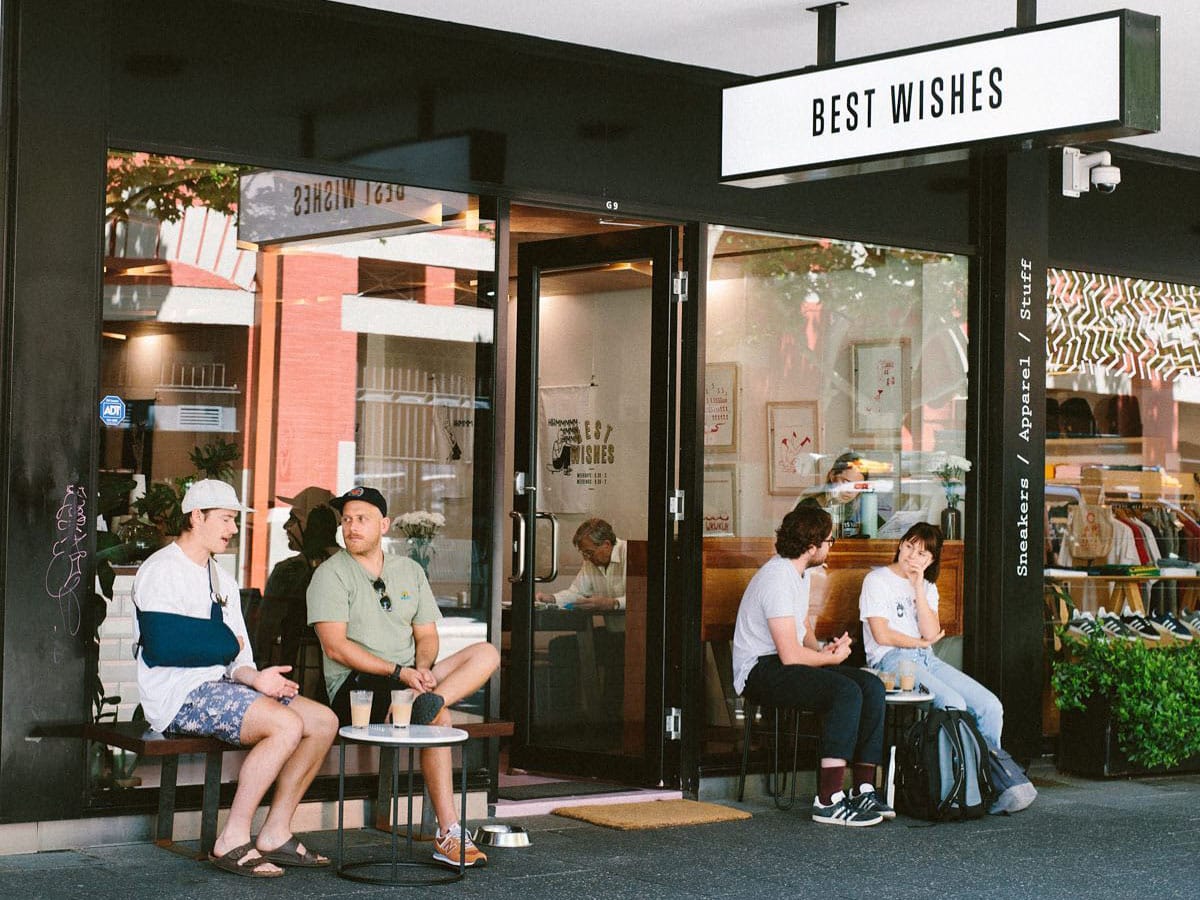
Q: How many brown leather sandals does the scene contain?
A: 2